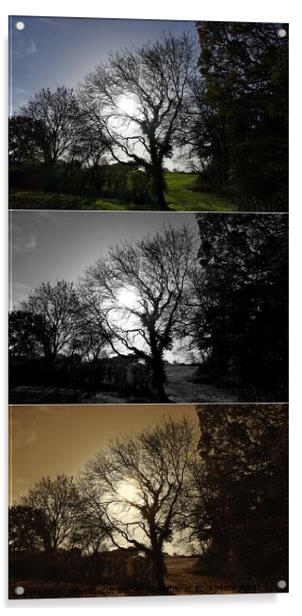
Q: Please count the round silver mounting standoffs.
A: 4